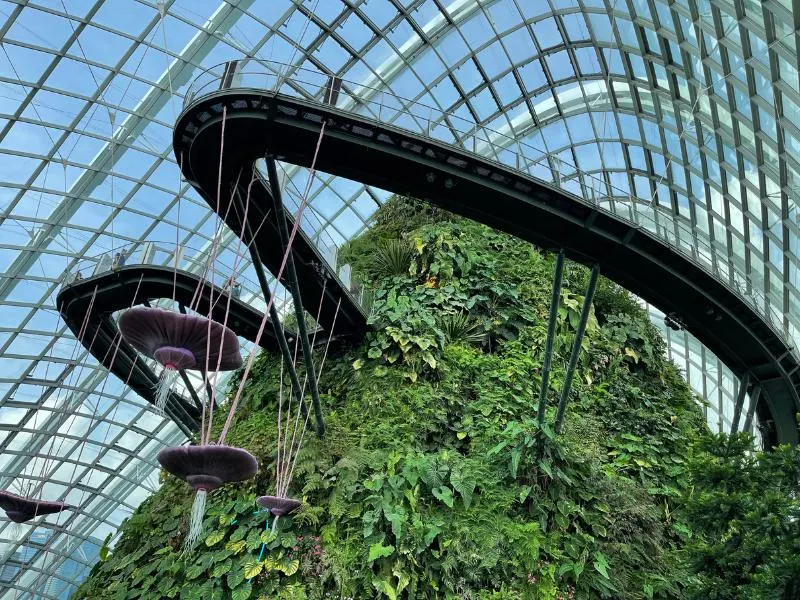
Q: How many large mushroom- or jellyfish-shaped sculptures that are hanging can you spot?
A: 4